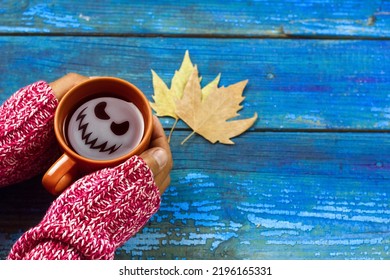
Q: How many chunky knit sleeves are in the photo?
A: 2